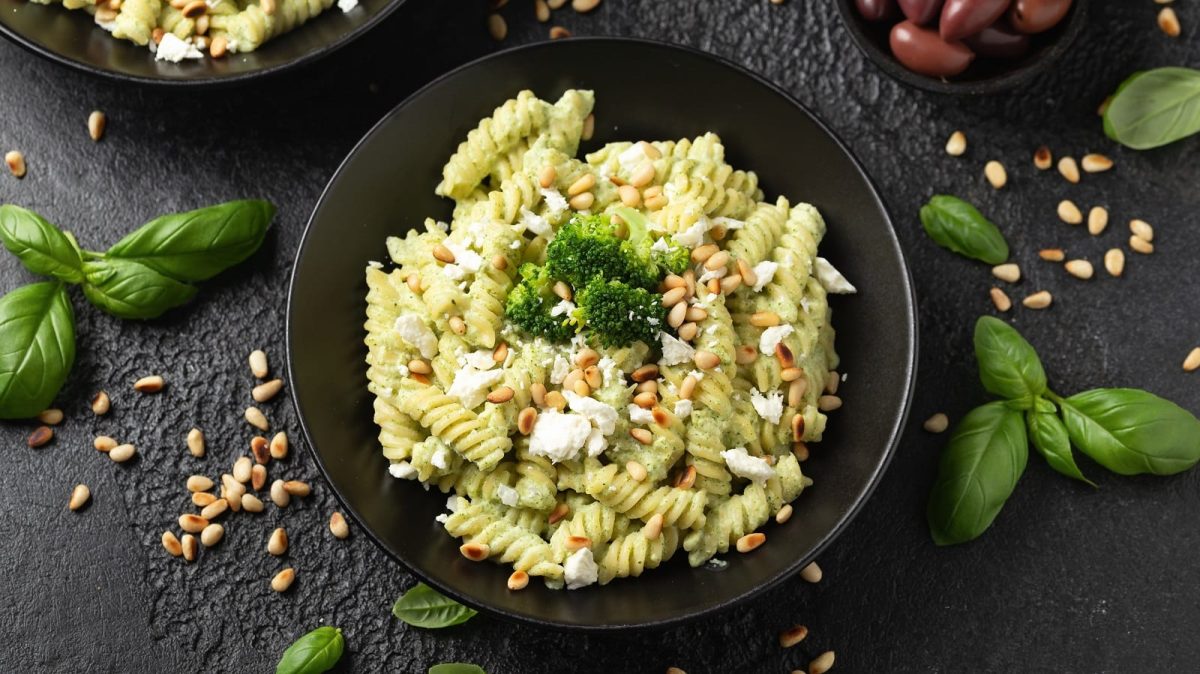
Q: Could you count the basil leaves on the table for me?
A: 13